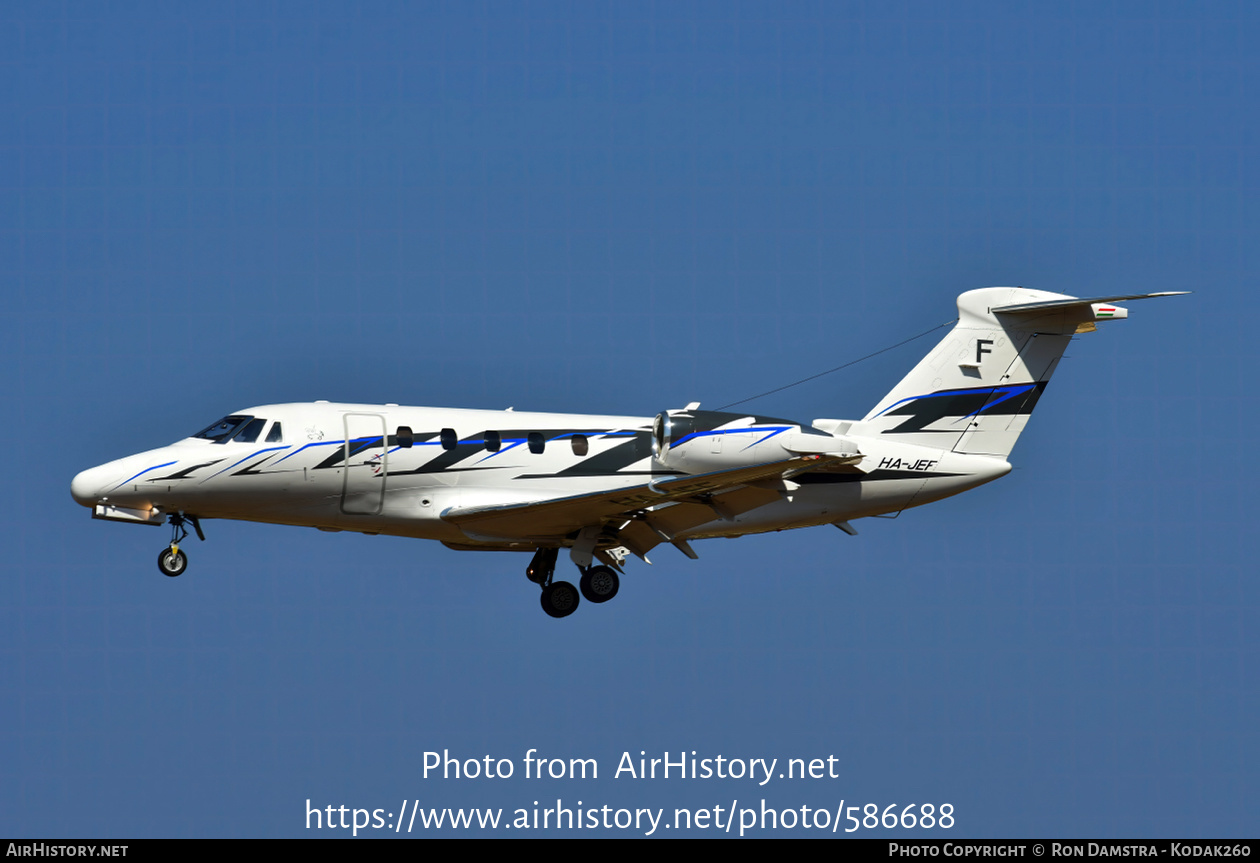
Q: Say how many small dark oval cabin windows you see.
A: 5